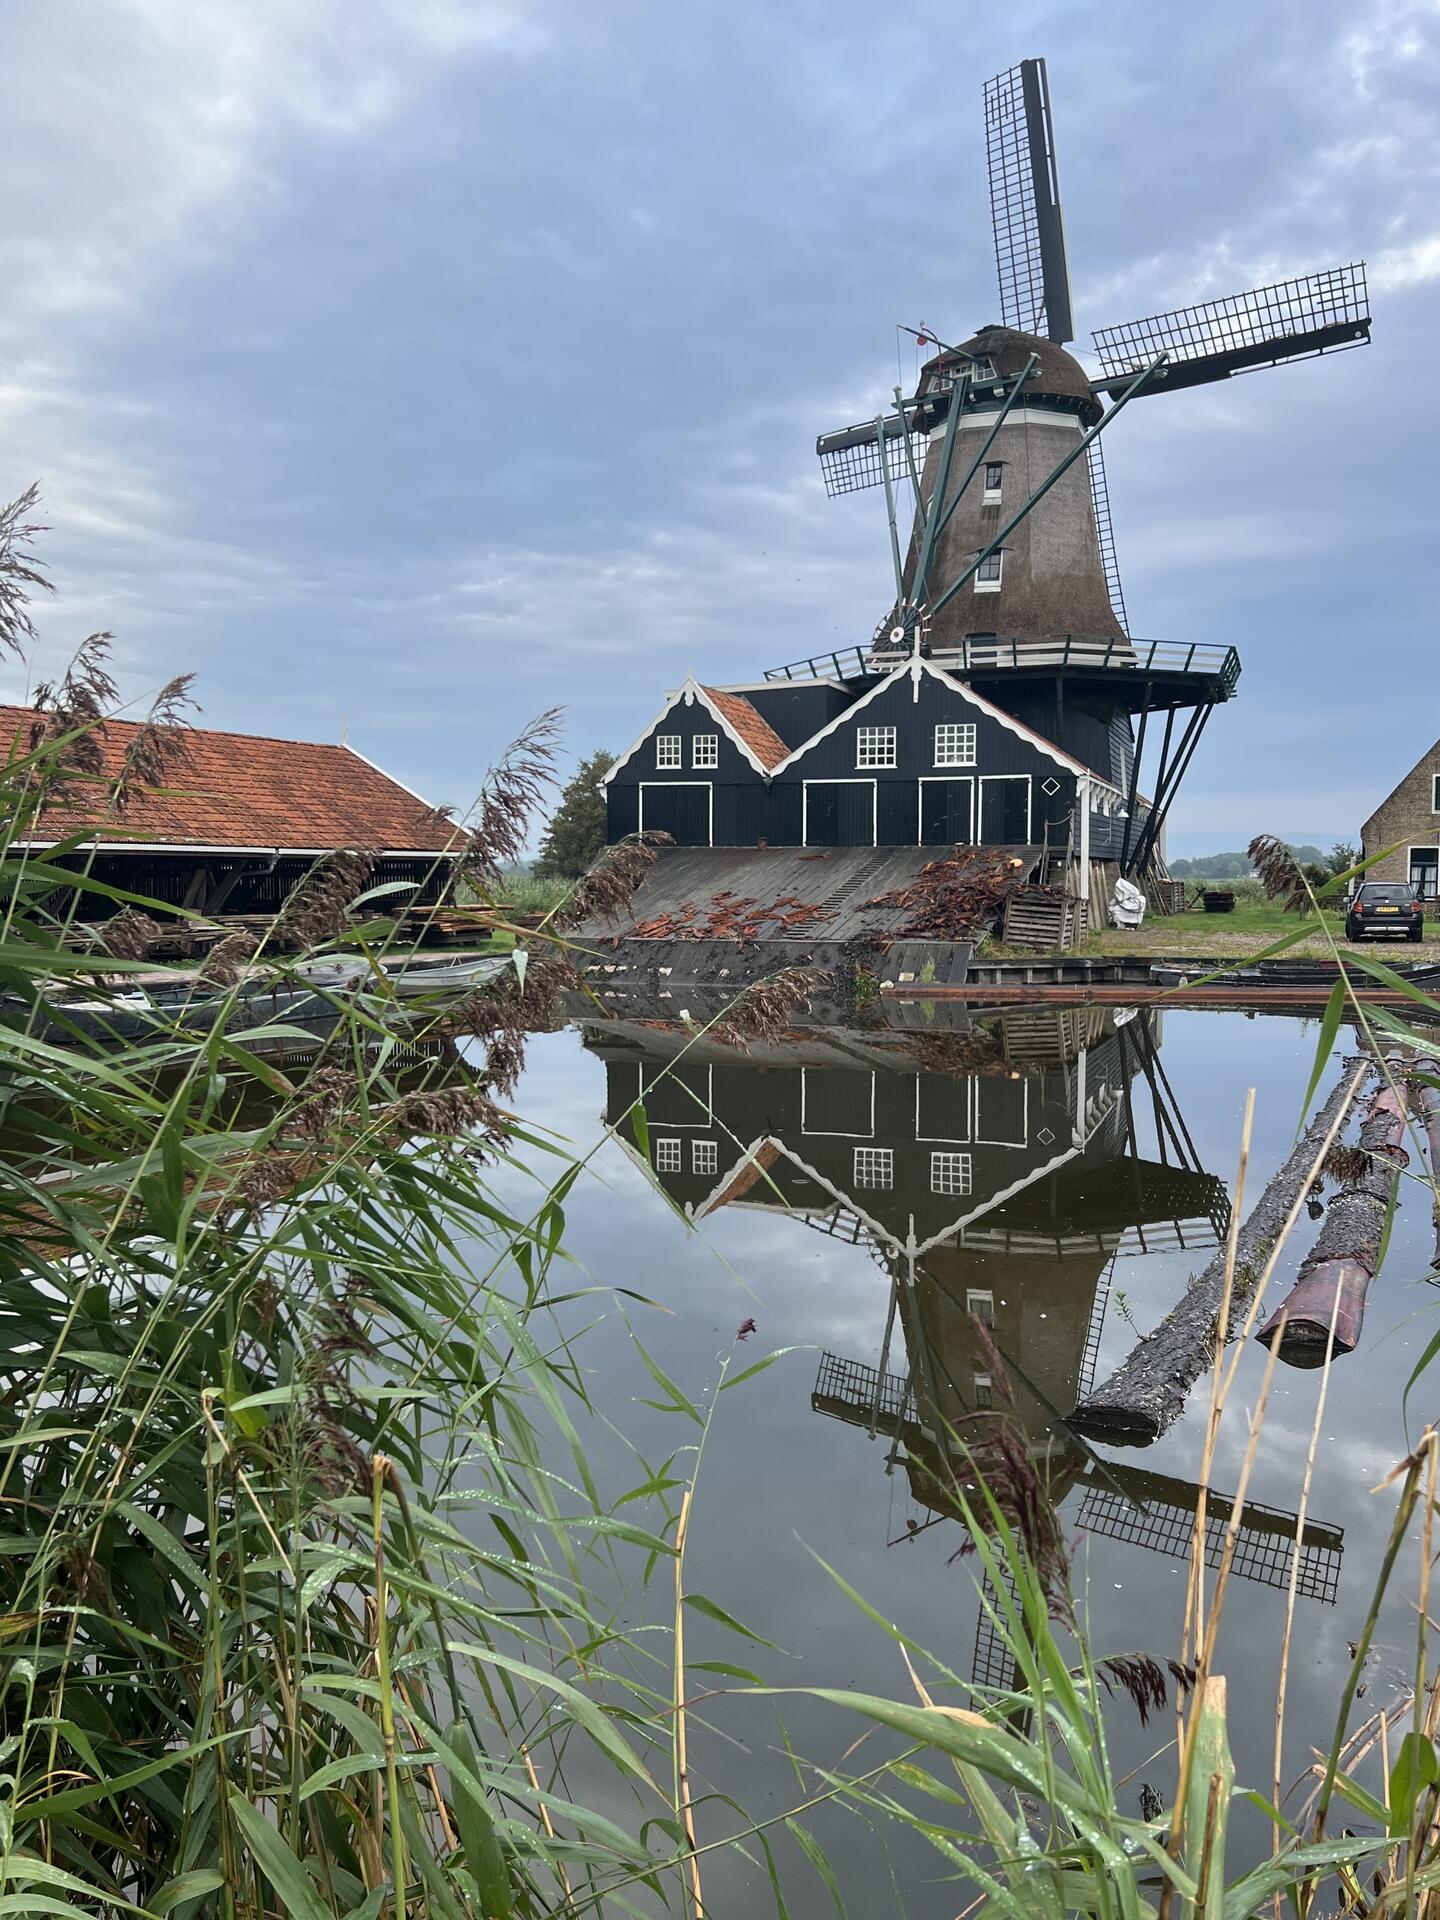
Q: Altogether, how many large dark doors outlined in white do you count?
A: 4